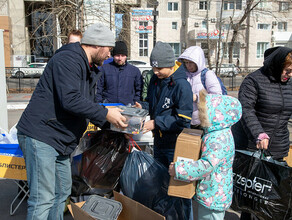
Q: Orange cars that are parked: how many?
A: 0